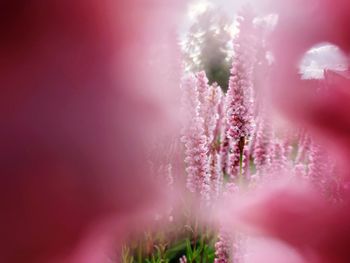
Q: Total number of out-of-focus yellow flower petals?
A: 0